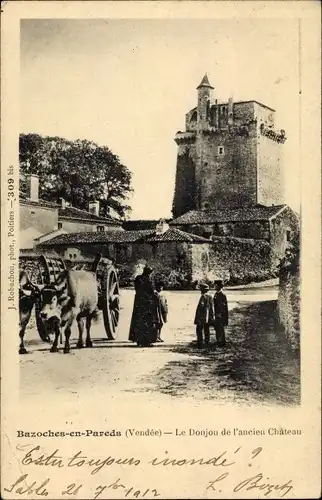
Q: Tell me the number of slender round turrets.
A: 1